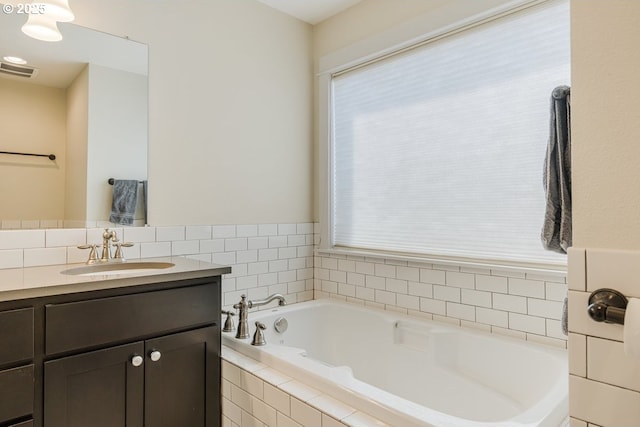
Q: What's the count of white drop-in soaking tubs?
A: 1